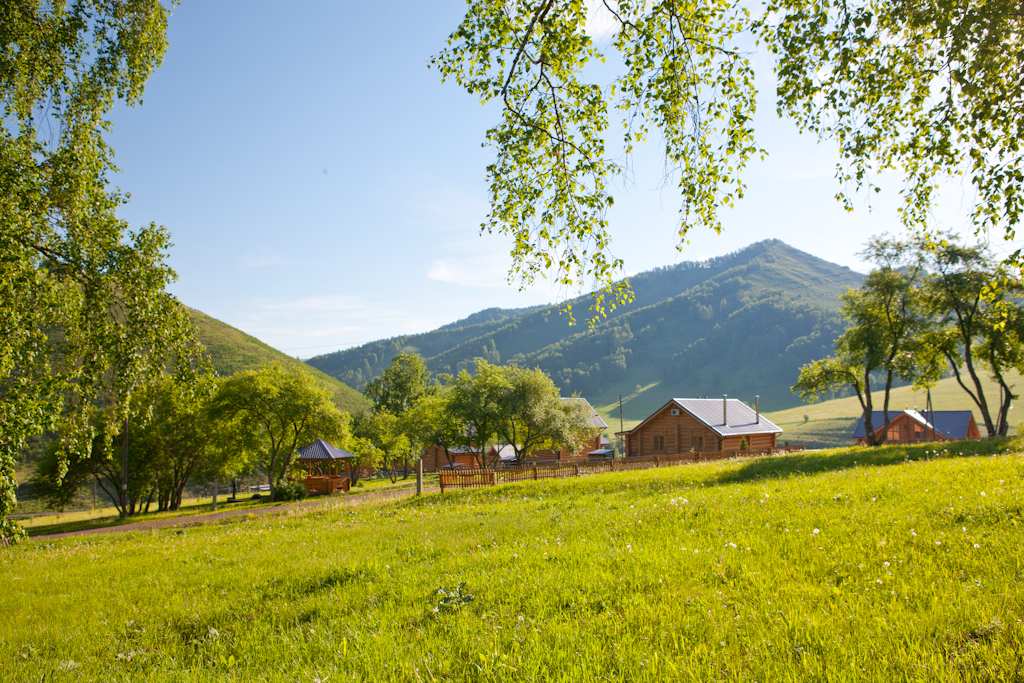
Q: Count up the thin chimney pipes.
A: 2